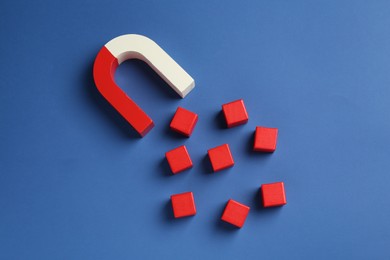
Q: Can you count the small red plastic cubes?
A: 8